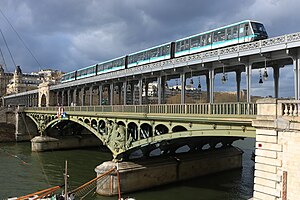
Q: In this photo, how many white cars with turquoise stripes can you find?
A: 5